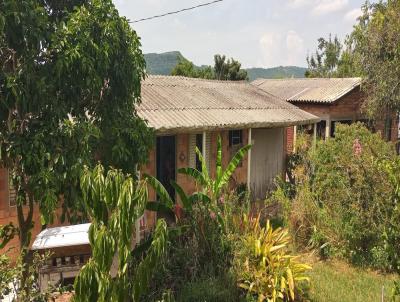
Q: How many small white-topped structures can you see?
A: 1